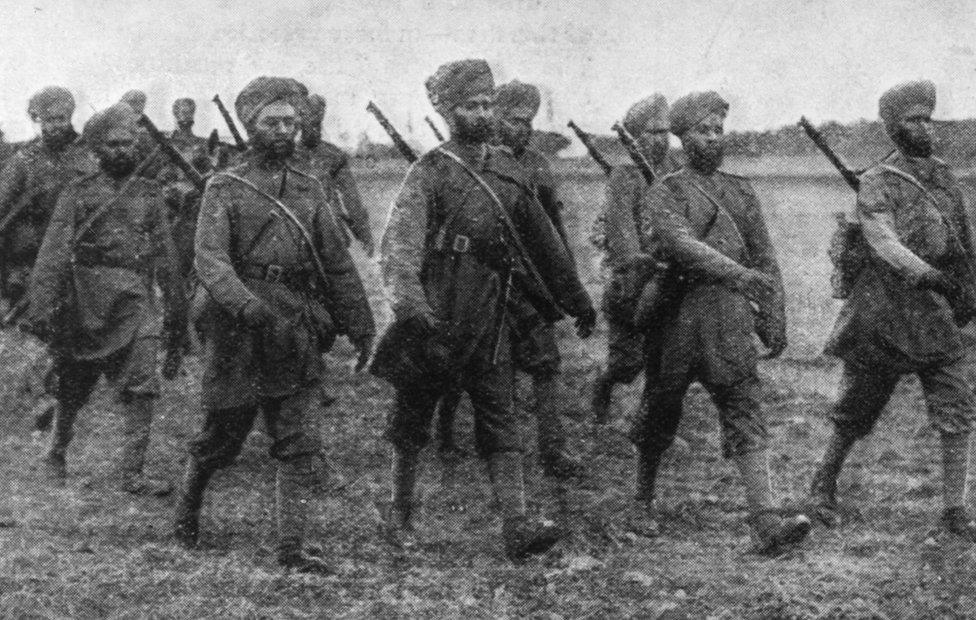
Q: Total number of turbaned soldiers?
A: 11